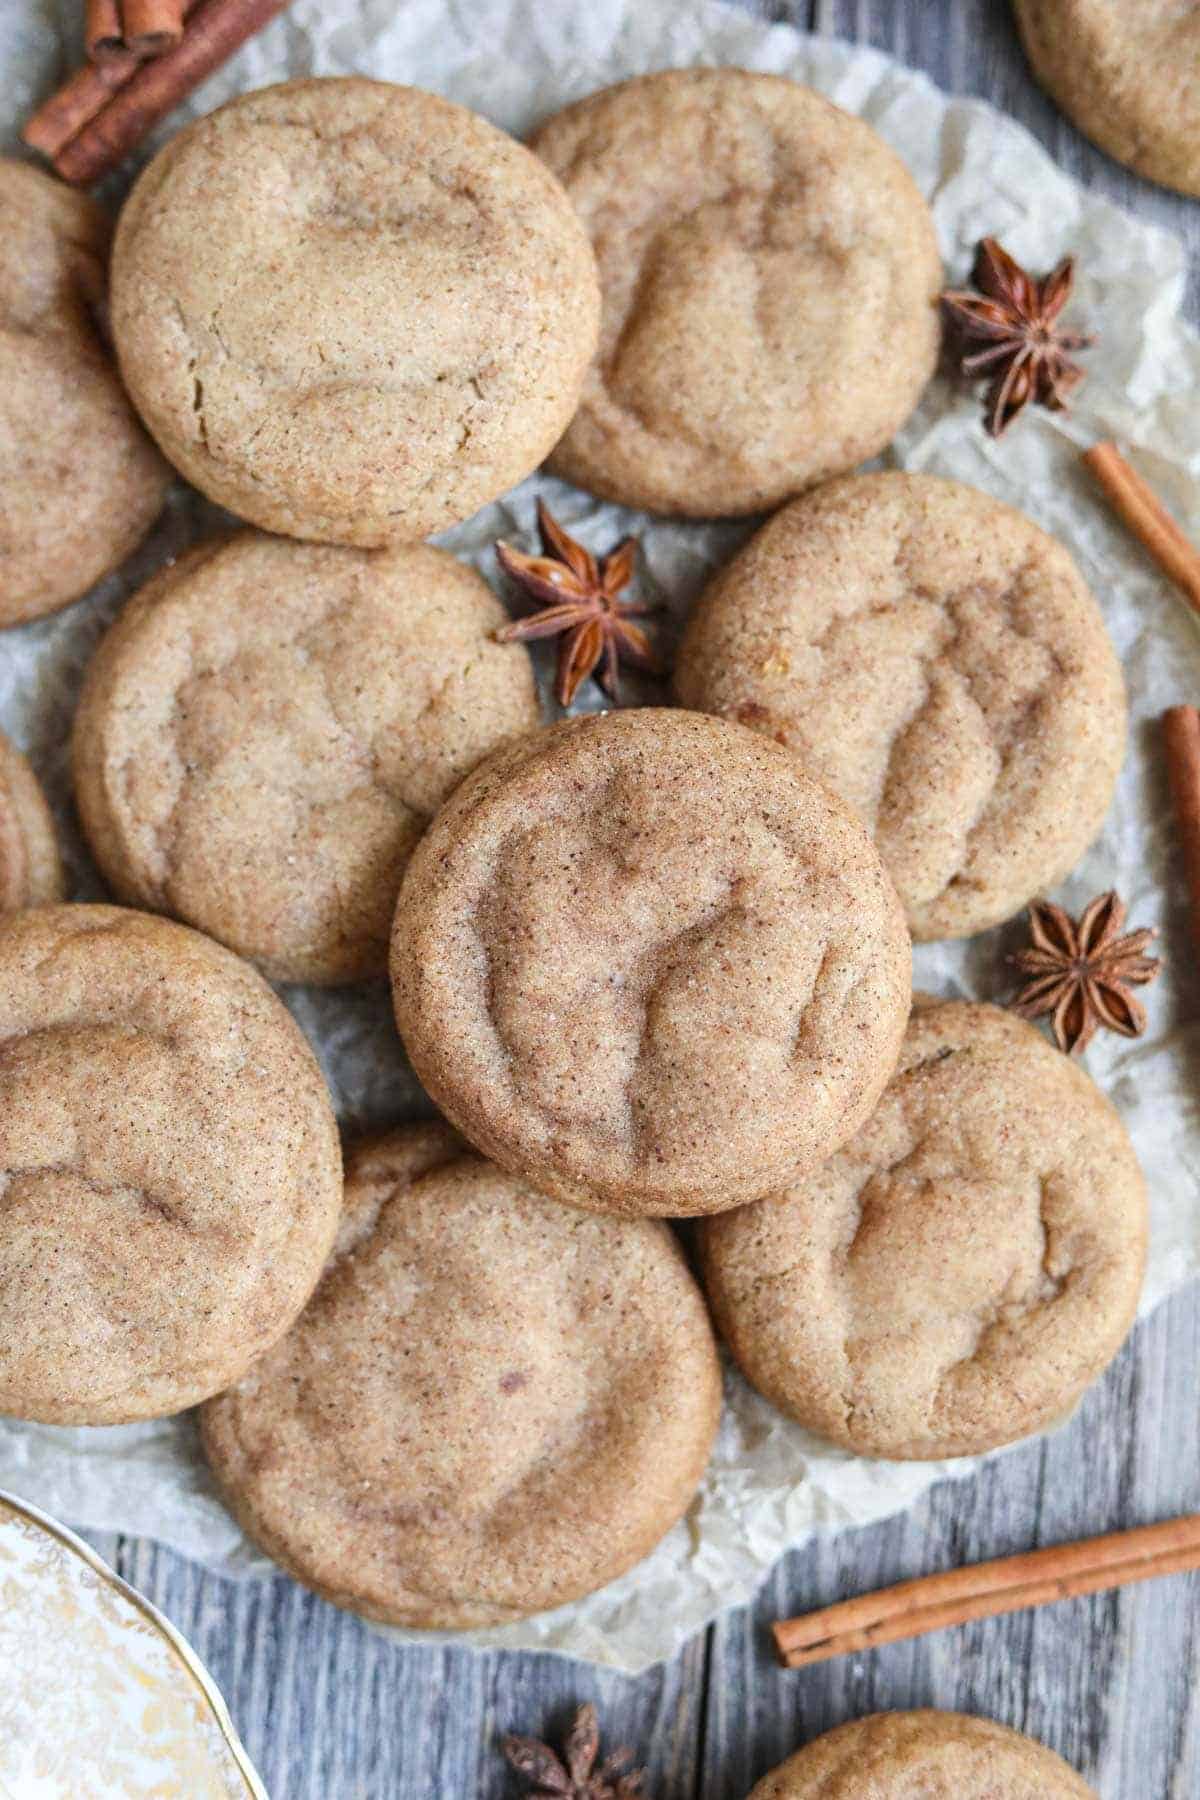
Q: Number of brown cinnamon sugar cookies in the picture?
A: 12